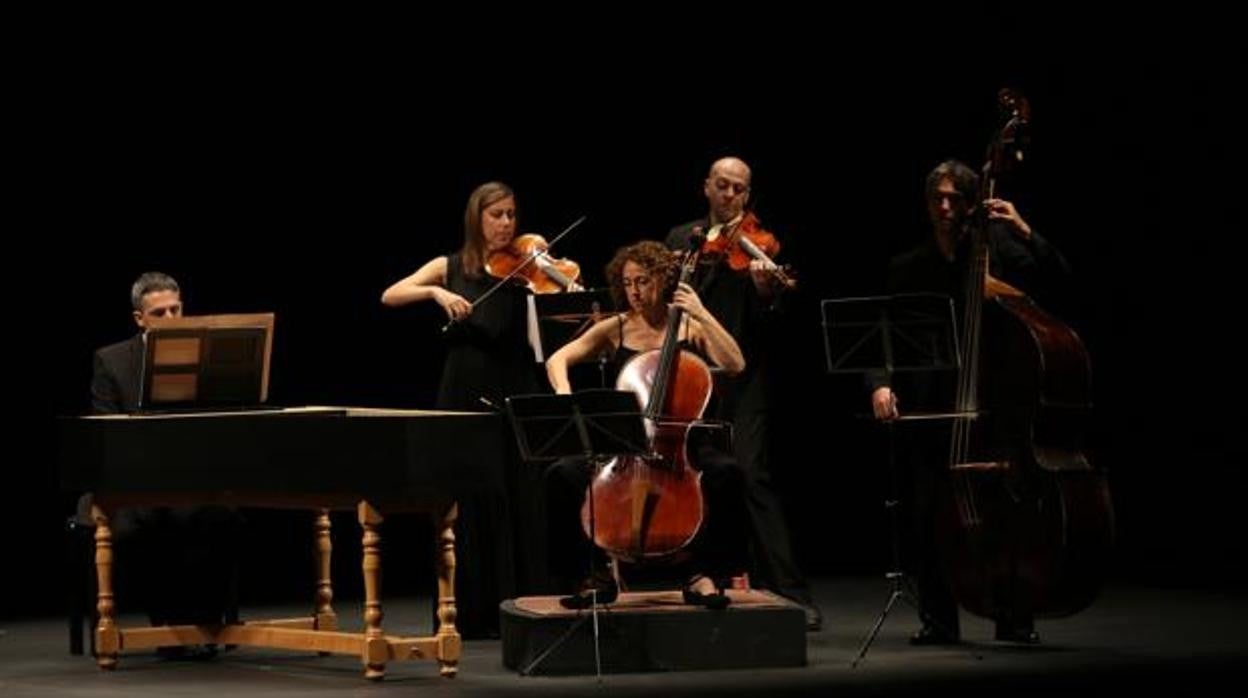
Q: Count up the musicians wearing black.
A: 5